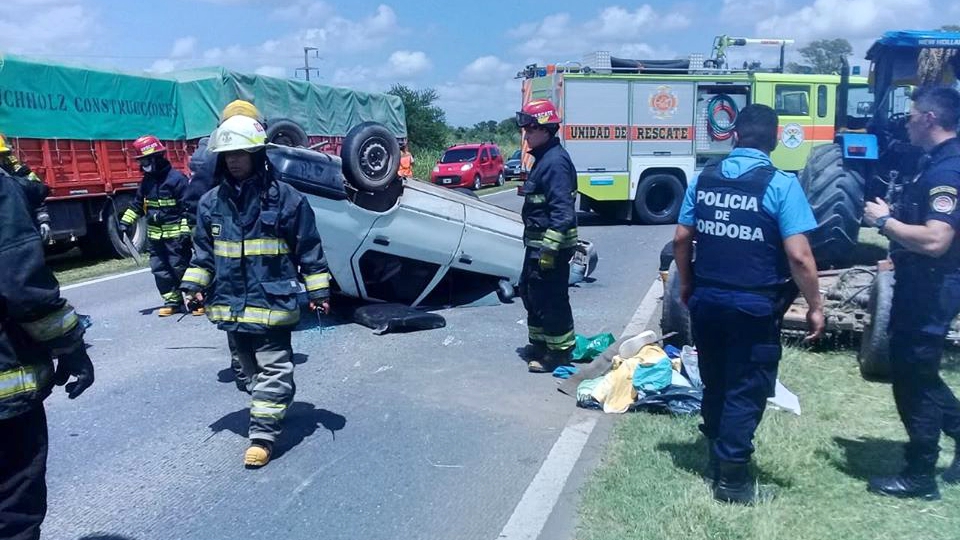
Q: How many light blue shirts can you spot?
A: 1